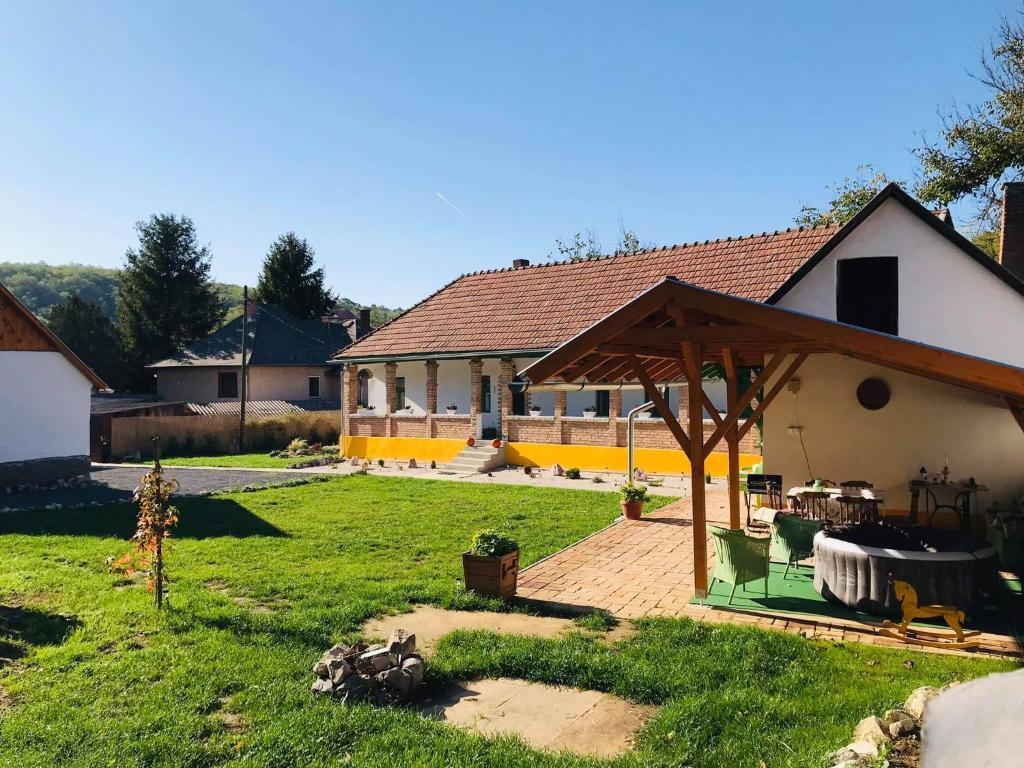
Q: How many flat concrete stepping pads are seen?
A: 2